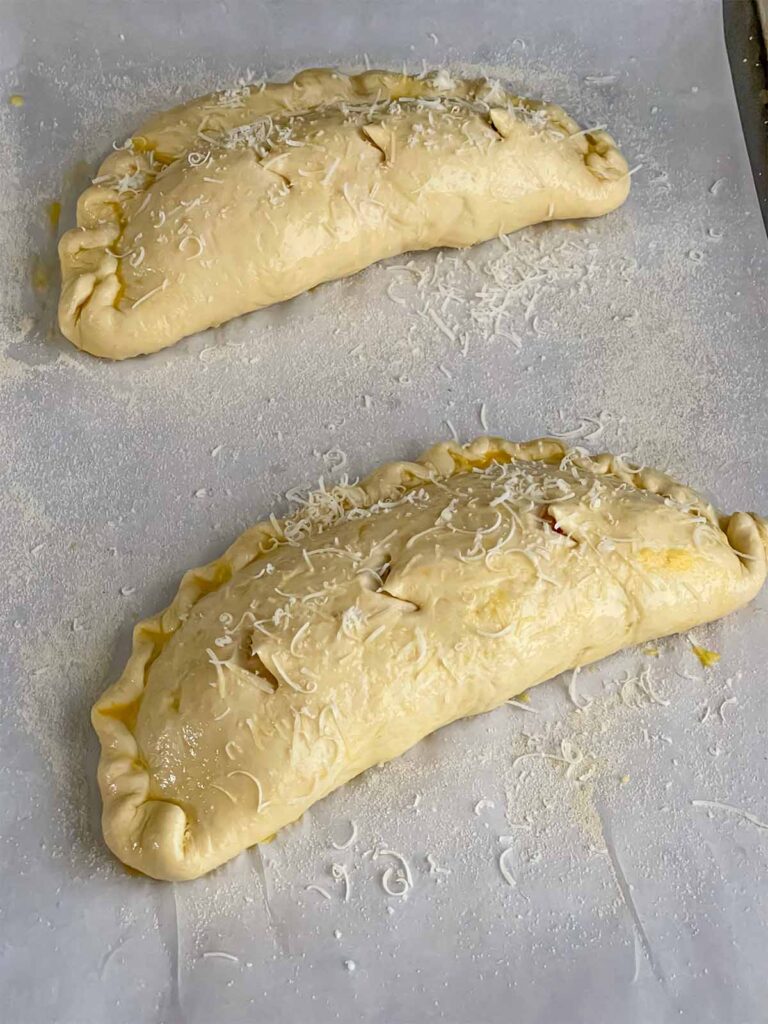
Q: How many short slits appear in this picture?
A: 6